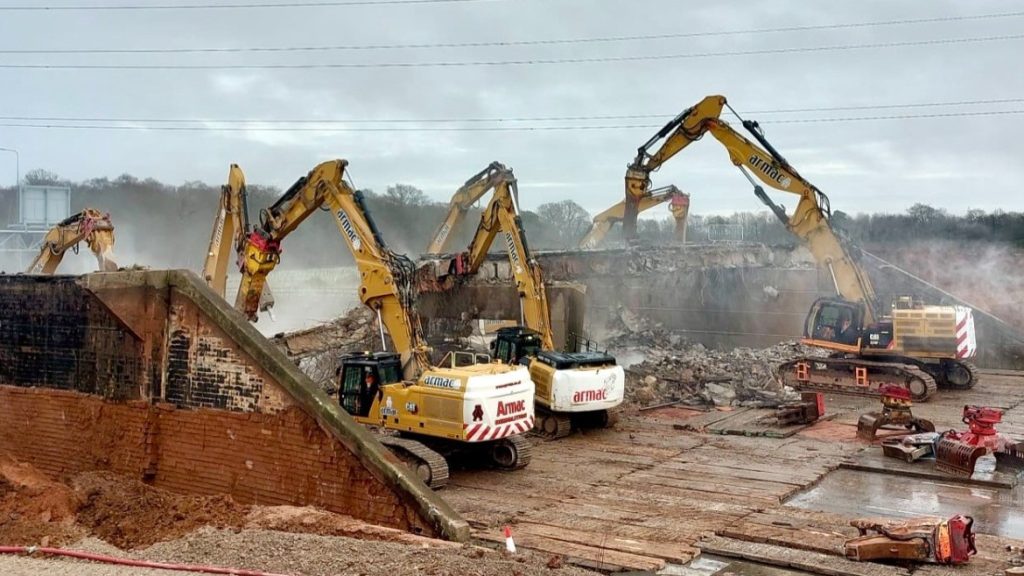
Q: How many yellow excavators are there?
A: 7